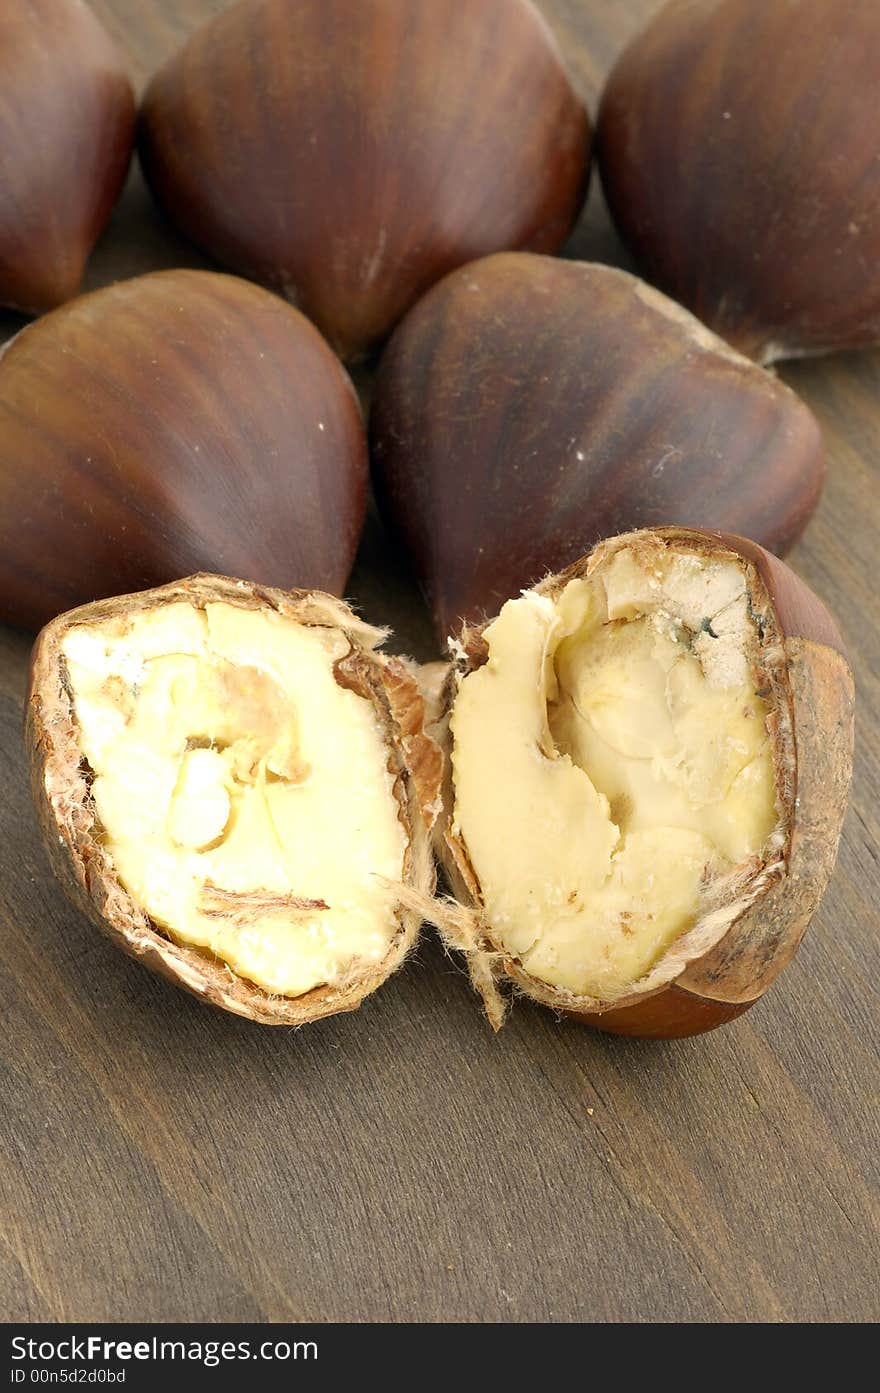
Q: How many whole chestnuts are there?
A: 5